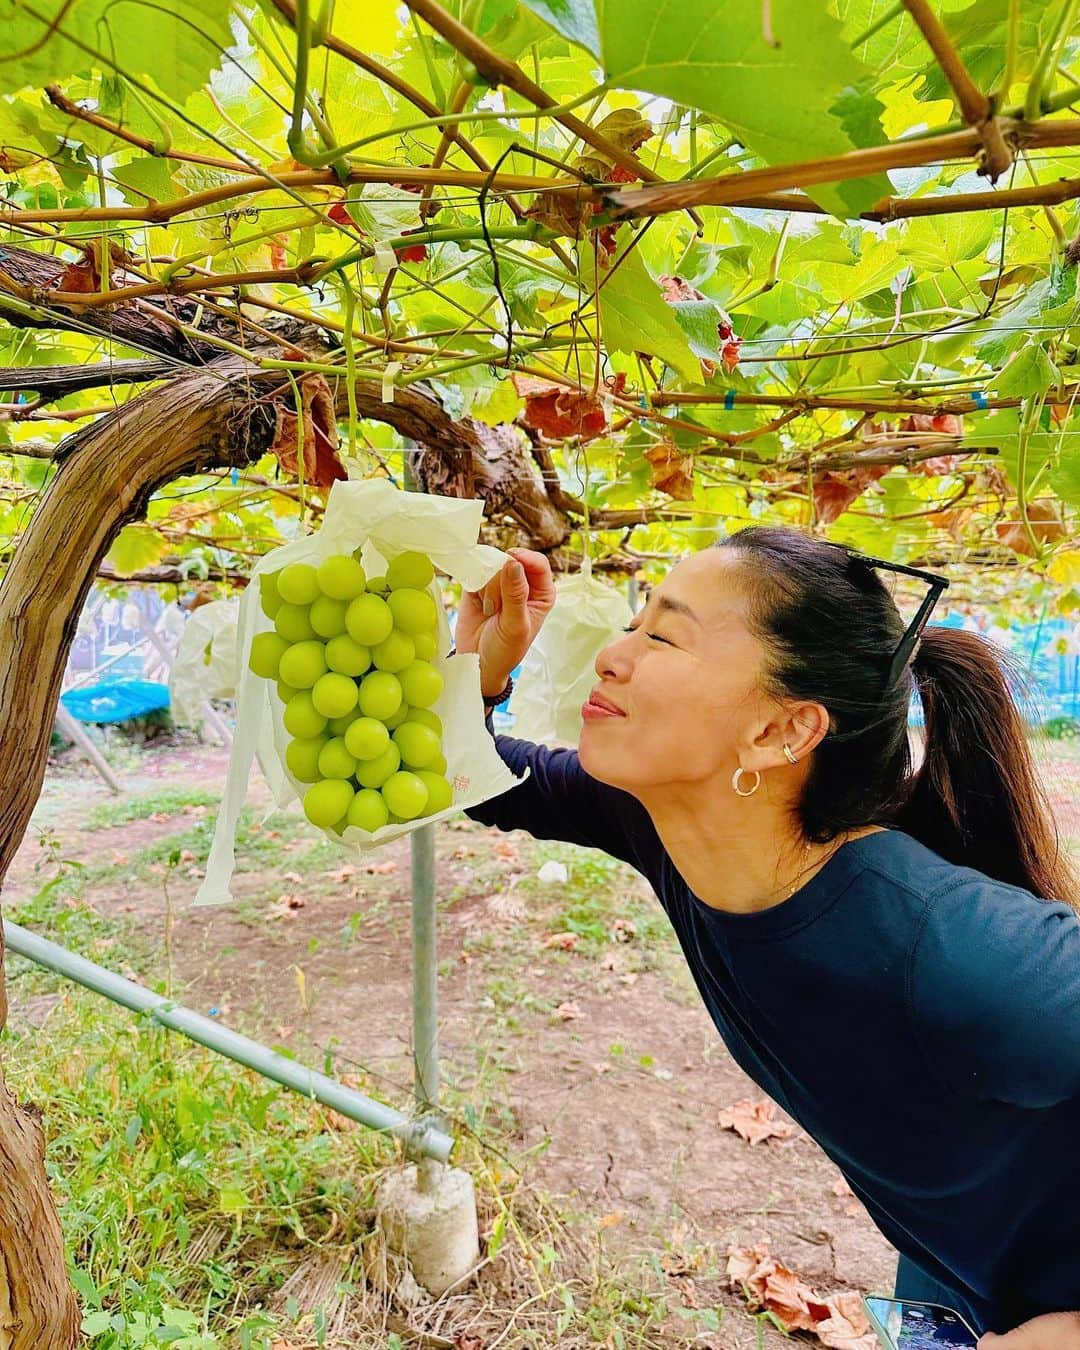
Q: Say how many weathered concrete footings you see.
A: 1